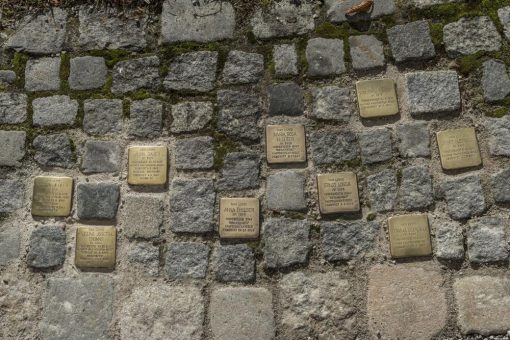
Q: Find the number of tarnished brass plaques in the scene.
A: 9